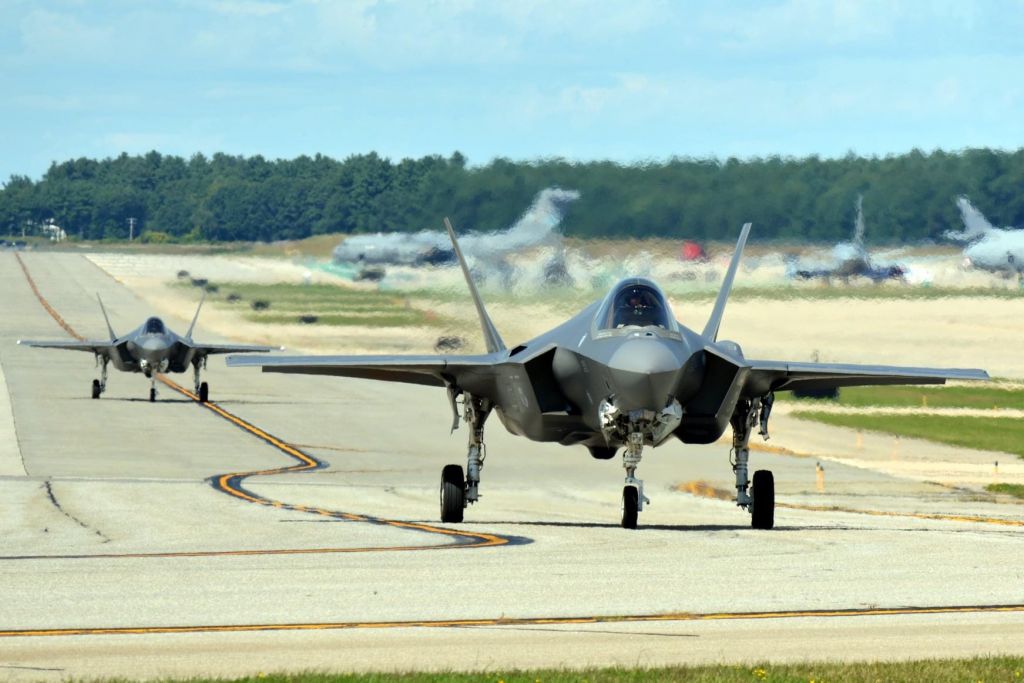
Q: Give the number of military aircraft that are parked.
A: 3